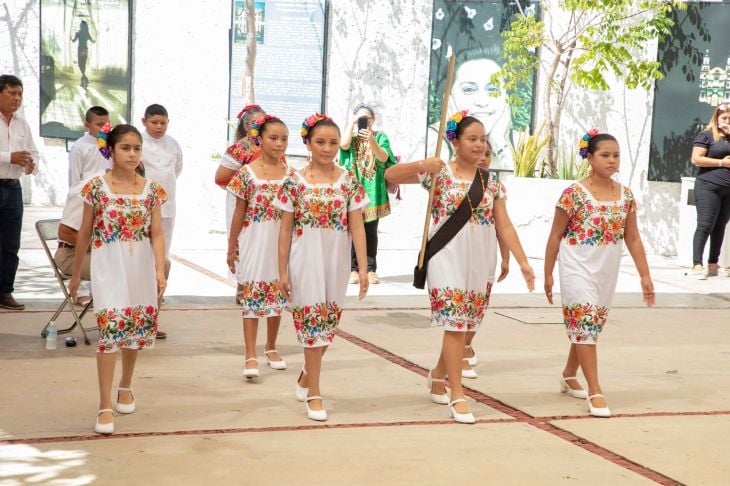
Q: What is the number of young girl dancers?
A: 6